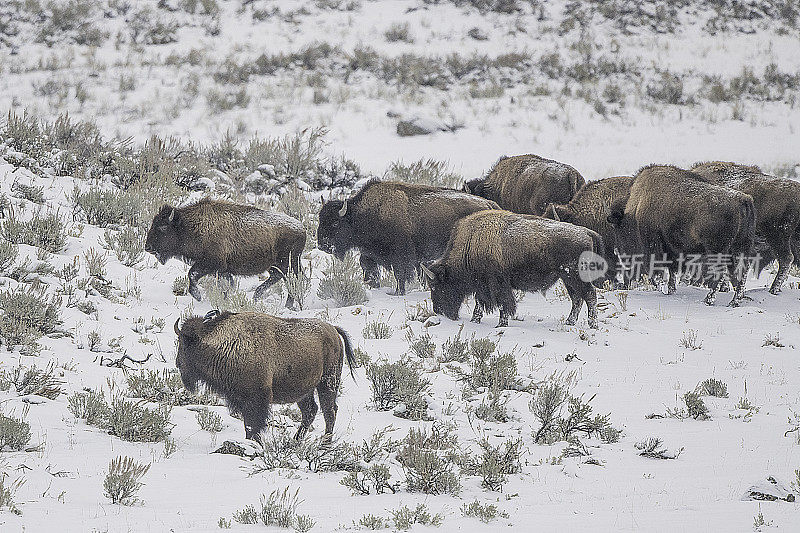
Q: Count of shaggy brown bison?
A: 8